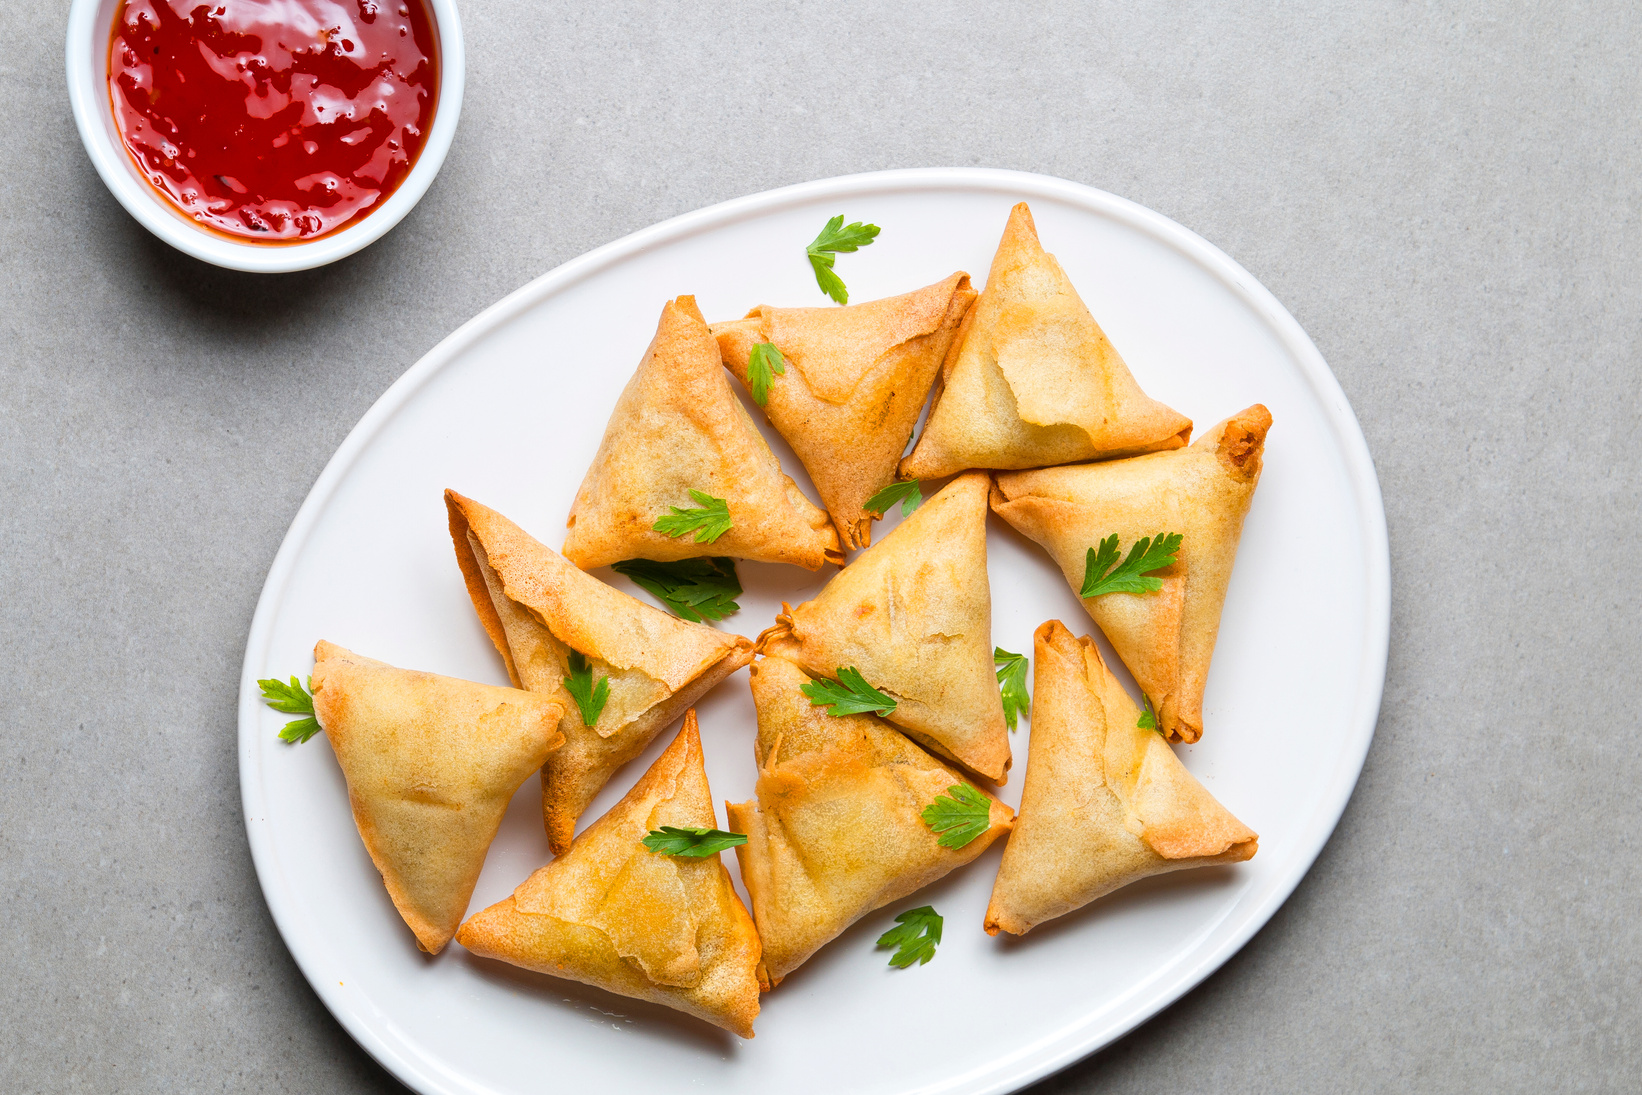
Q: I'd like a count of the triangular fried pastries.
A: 10